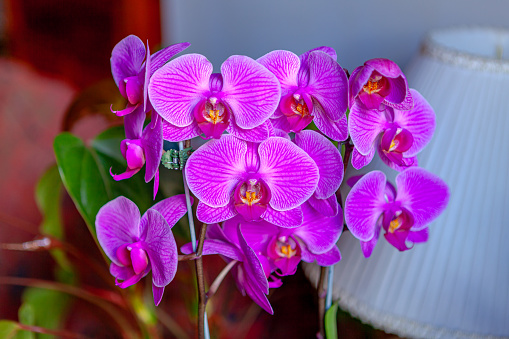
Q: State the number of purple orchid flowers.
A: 12